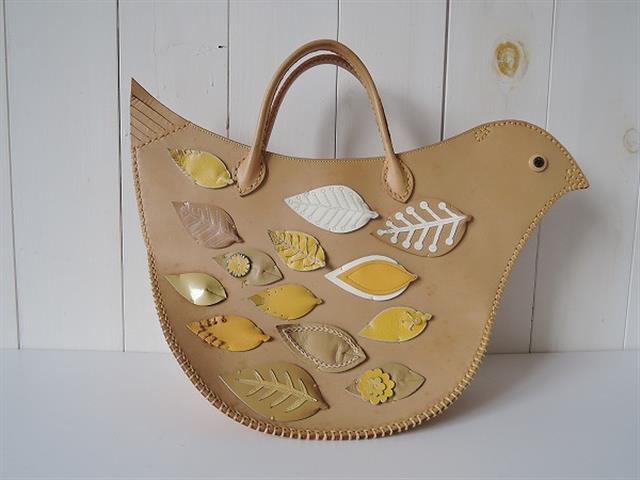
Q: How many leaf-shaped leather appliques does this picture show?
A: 14